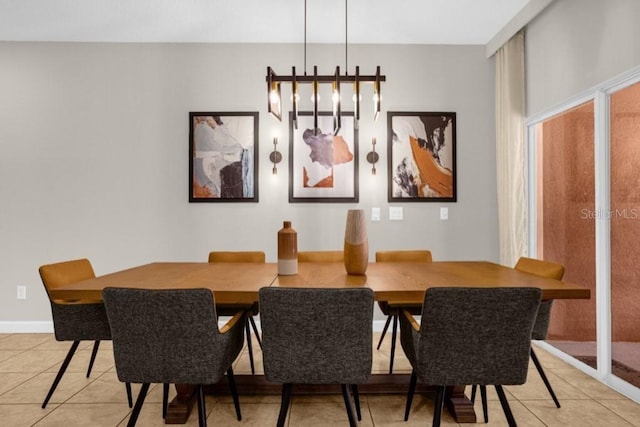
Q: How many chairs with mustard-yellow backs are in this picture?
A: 5